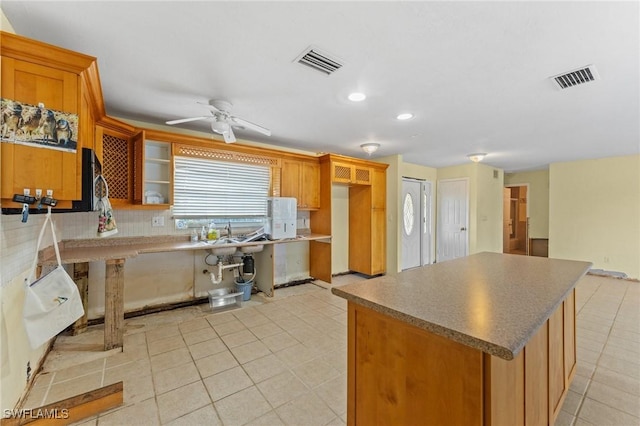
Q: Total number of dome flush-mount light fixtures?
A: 2